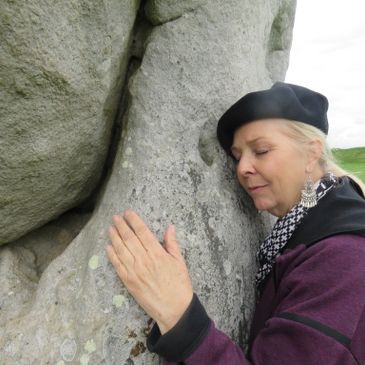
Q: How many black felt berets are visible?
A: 1